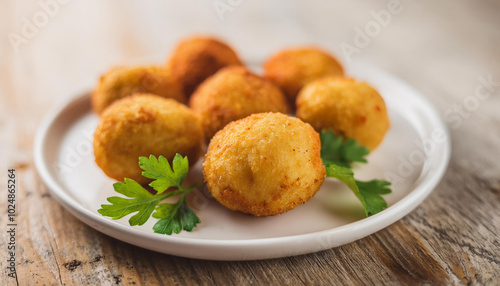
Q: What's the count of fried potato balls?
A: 7